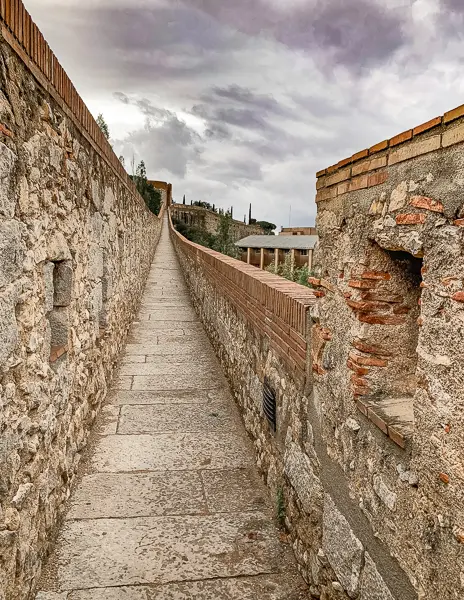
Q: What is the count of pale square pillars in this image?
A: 5